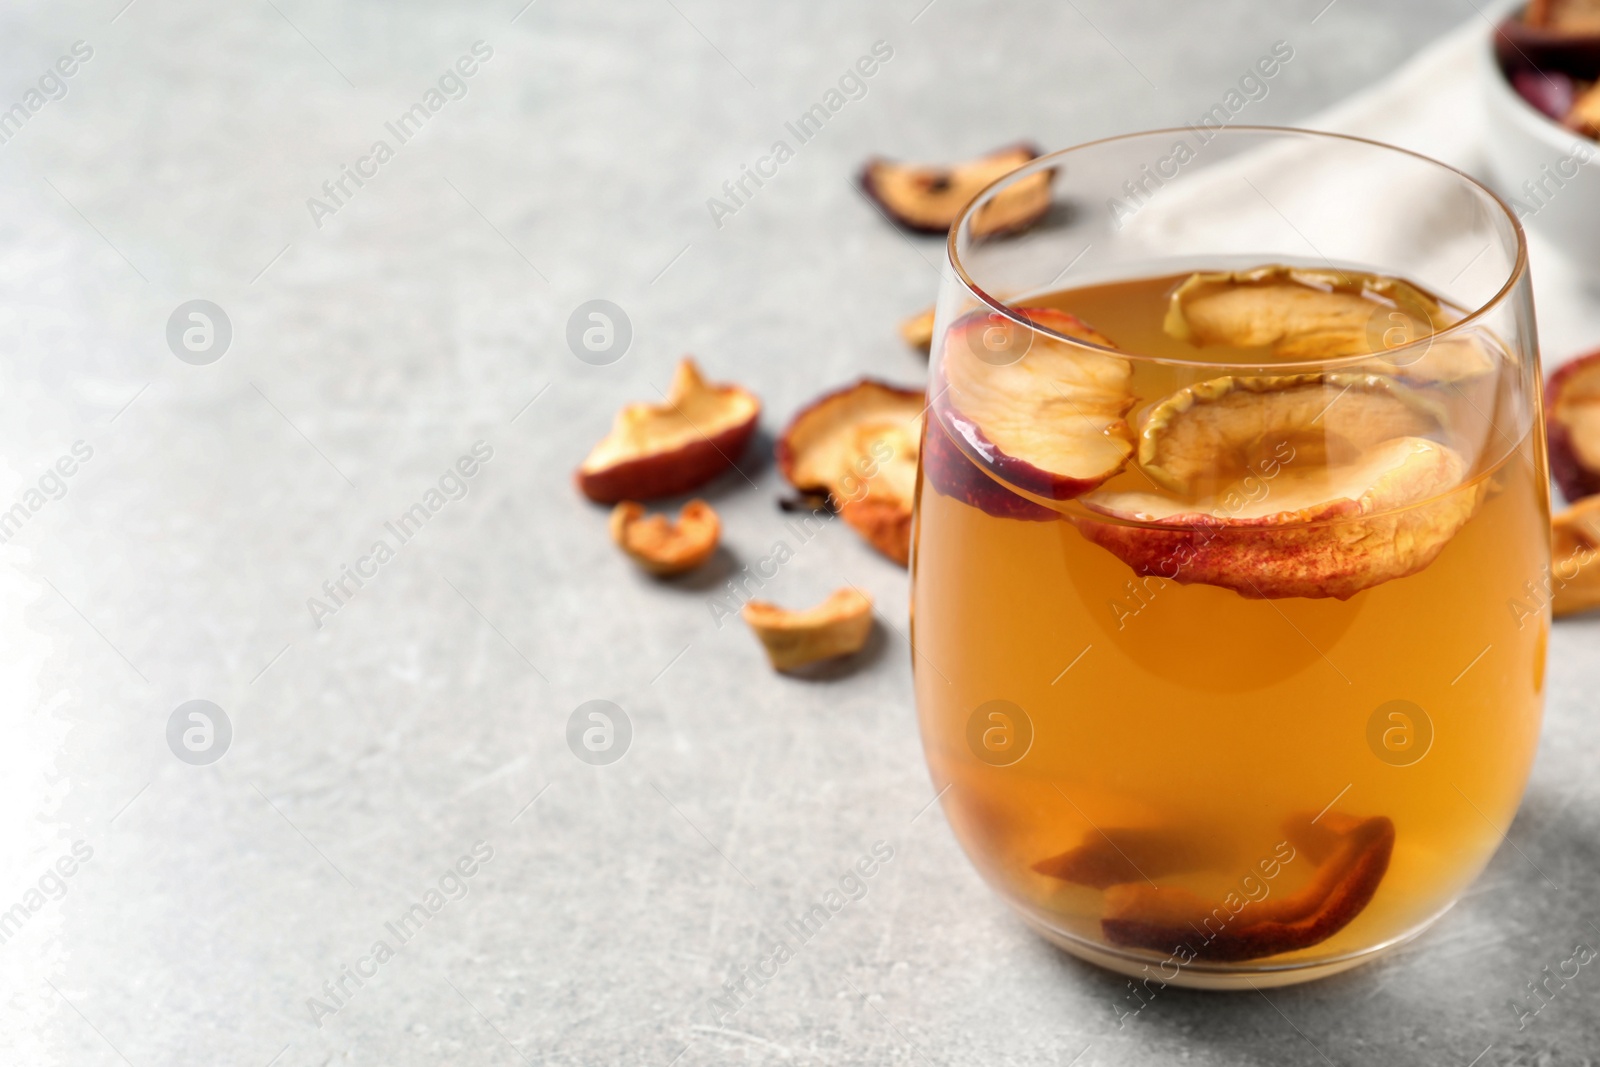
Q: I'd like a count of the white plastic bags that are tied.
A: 0